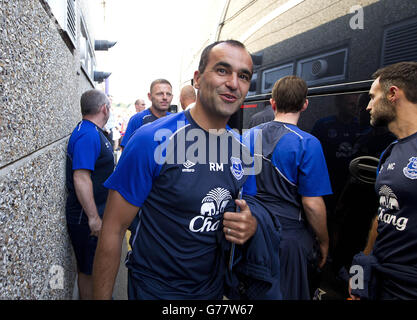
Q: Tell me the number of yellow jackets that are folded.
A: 0